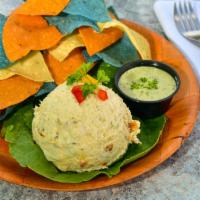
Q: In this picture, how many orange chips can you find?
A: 5